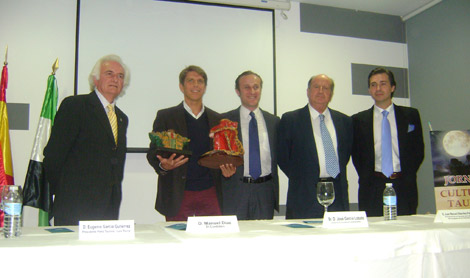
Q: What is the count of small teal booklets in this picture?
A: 4